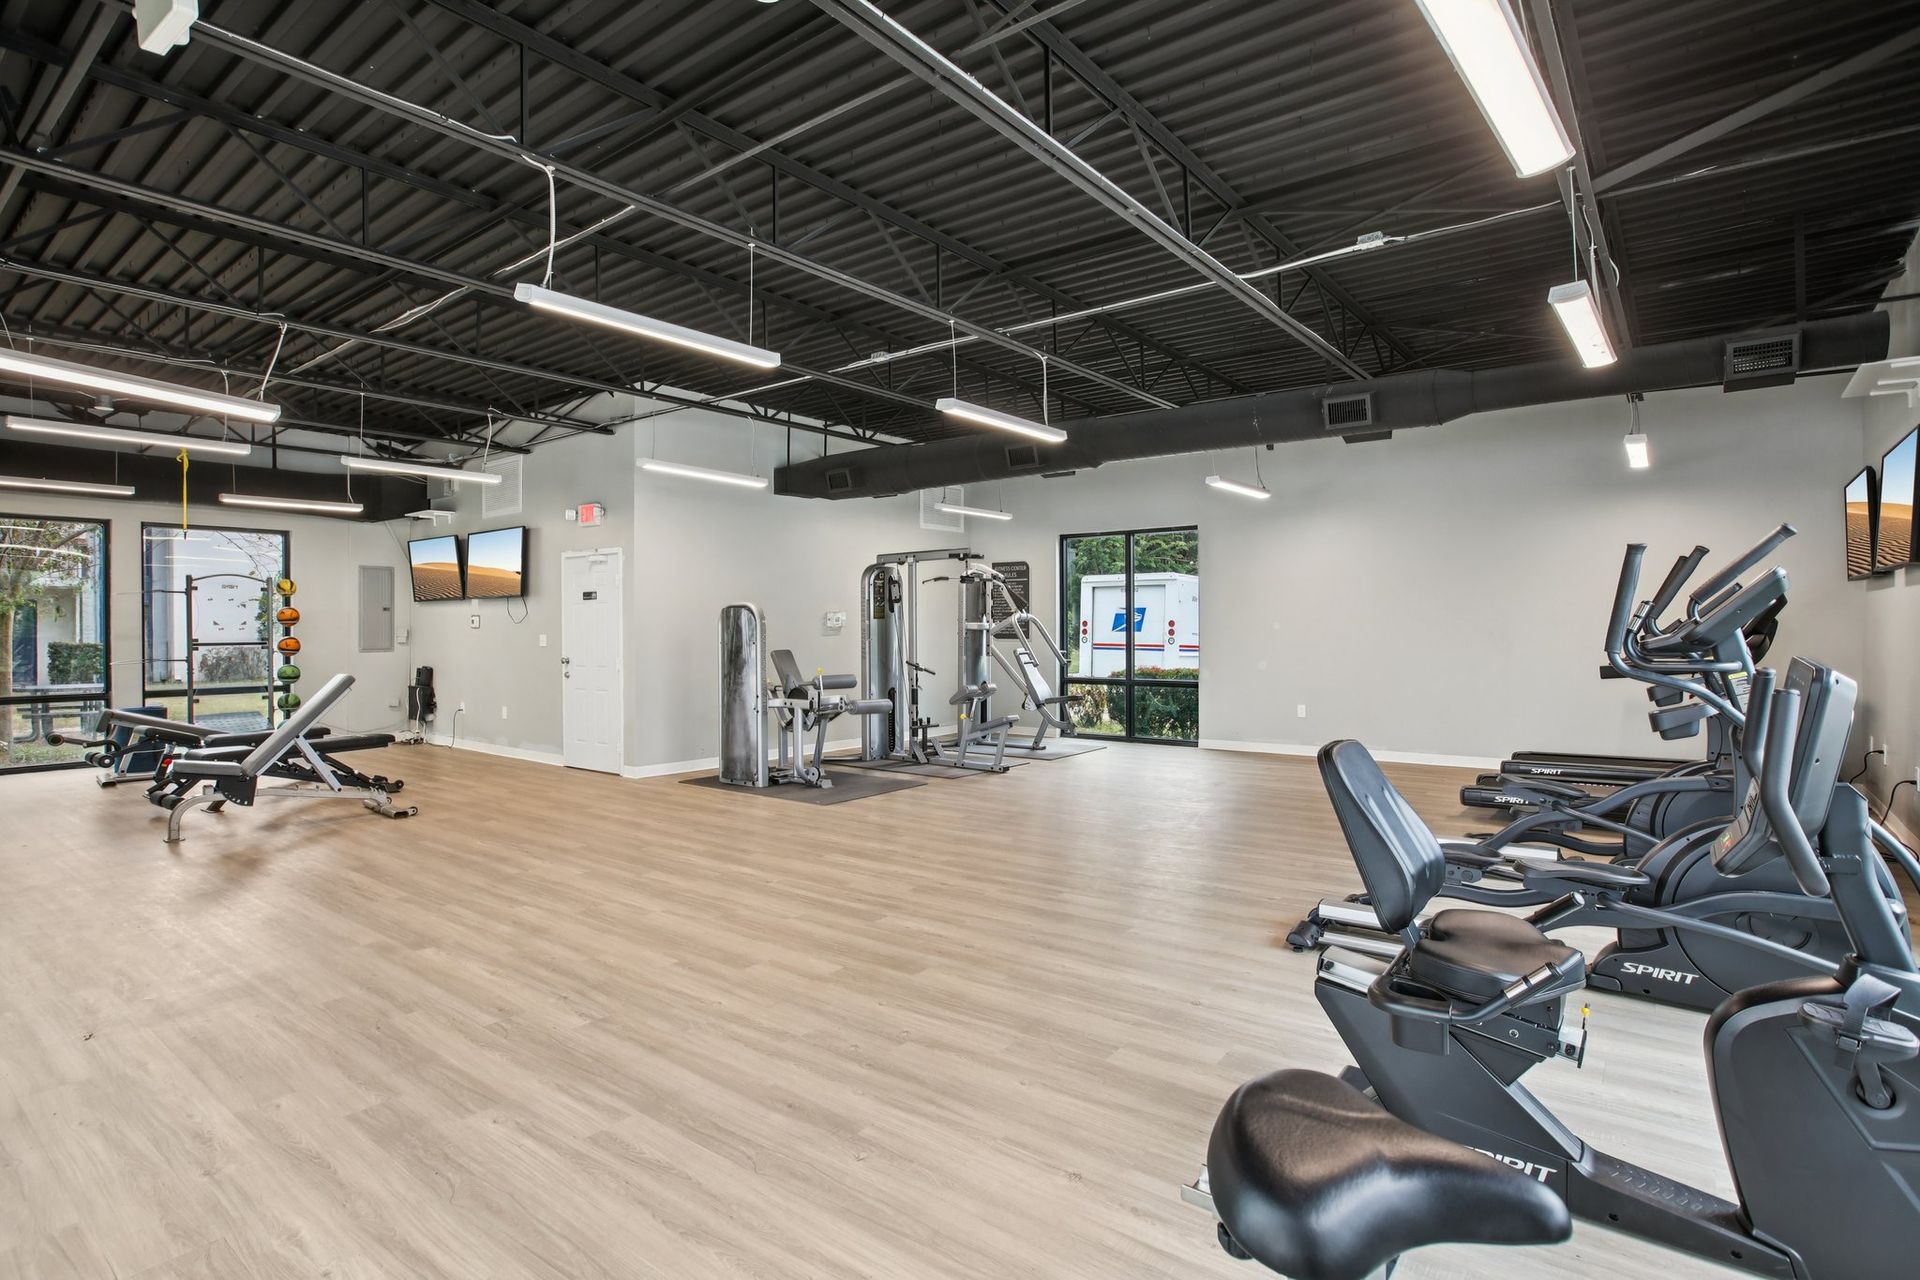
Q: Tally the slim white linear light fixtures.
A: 13